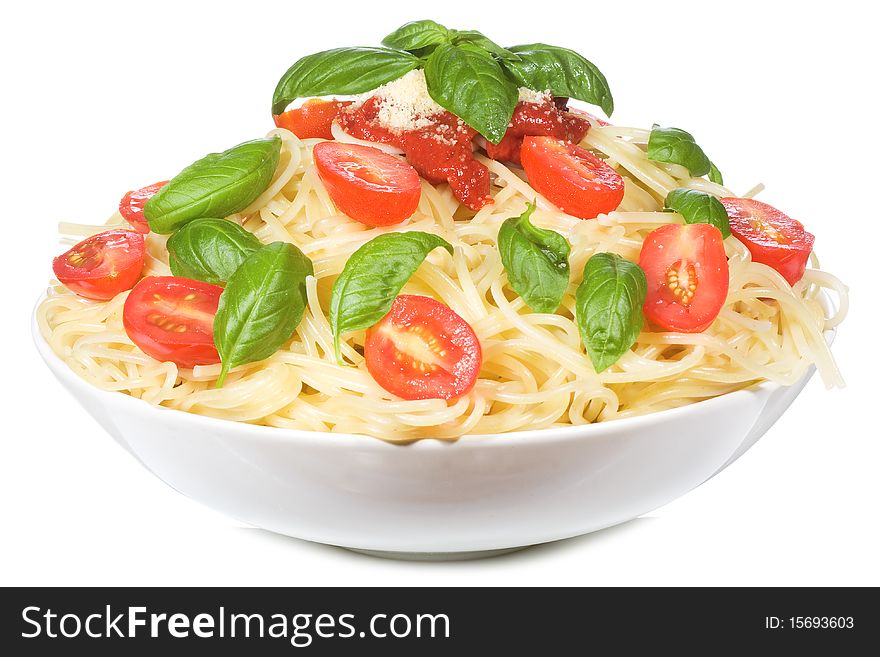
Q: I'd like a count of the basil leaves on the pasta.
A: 13